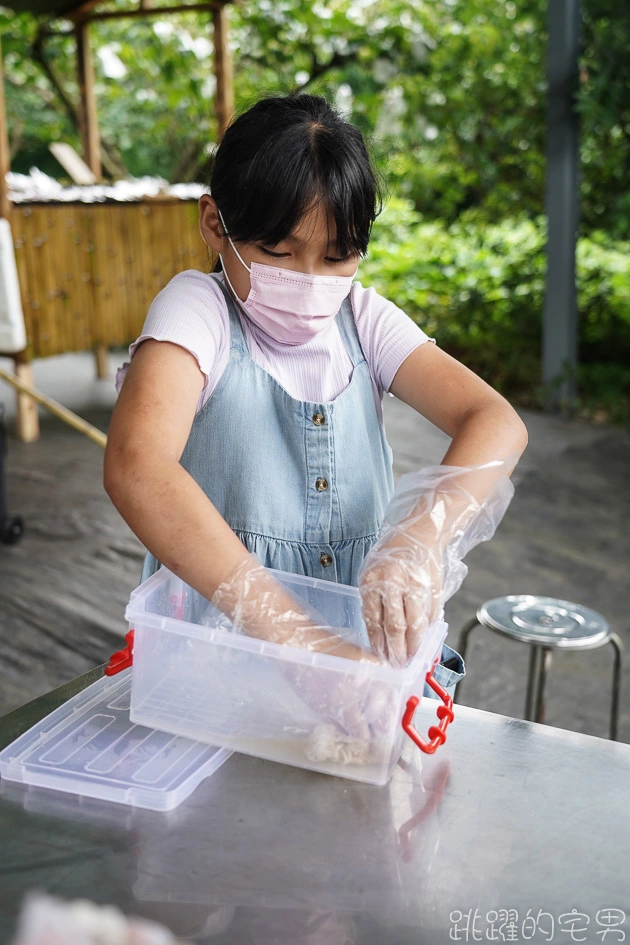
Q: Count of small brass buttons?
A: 3